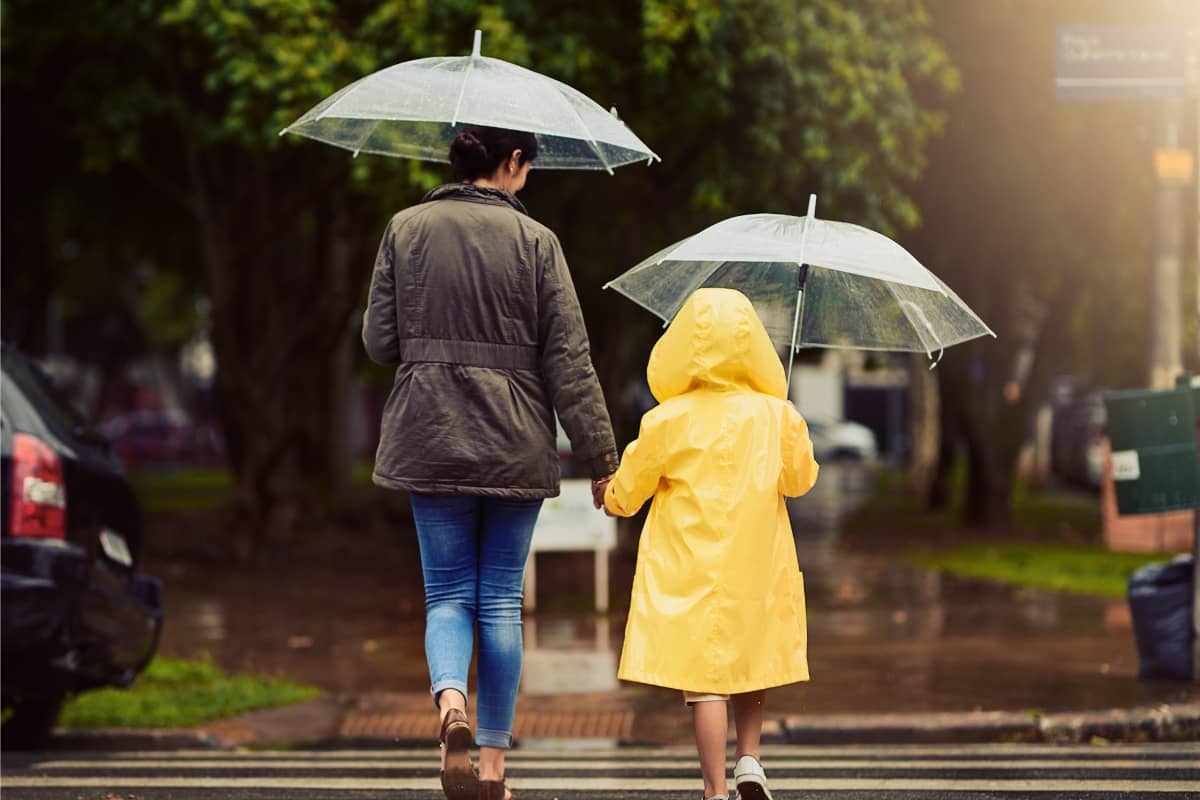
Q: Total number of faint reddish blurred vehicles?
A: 1